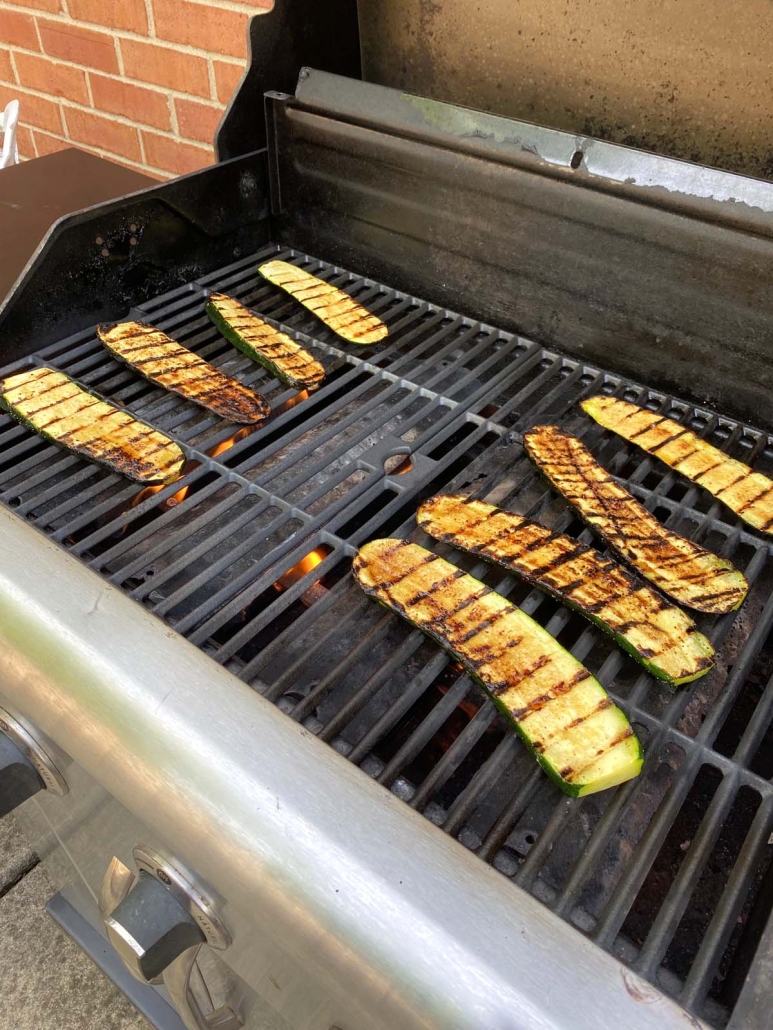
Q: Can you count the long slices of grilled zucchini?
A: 8